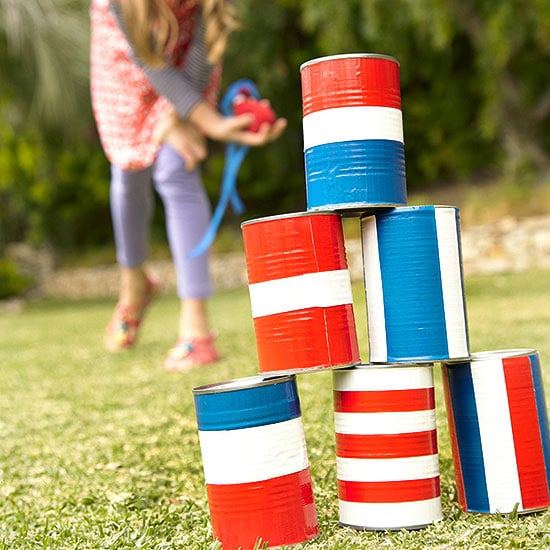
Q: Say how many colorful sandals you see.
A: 2